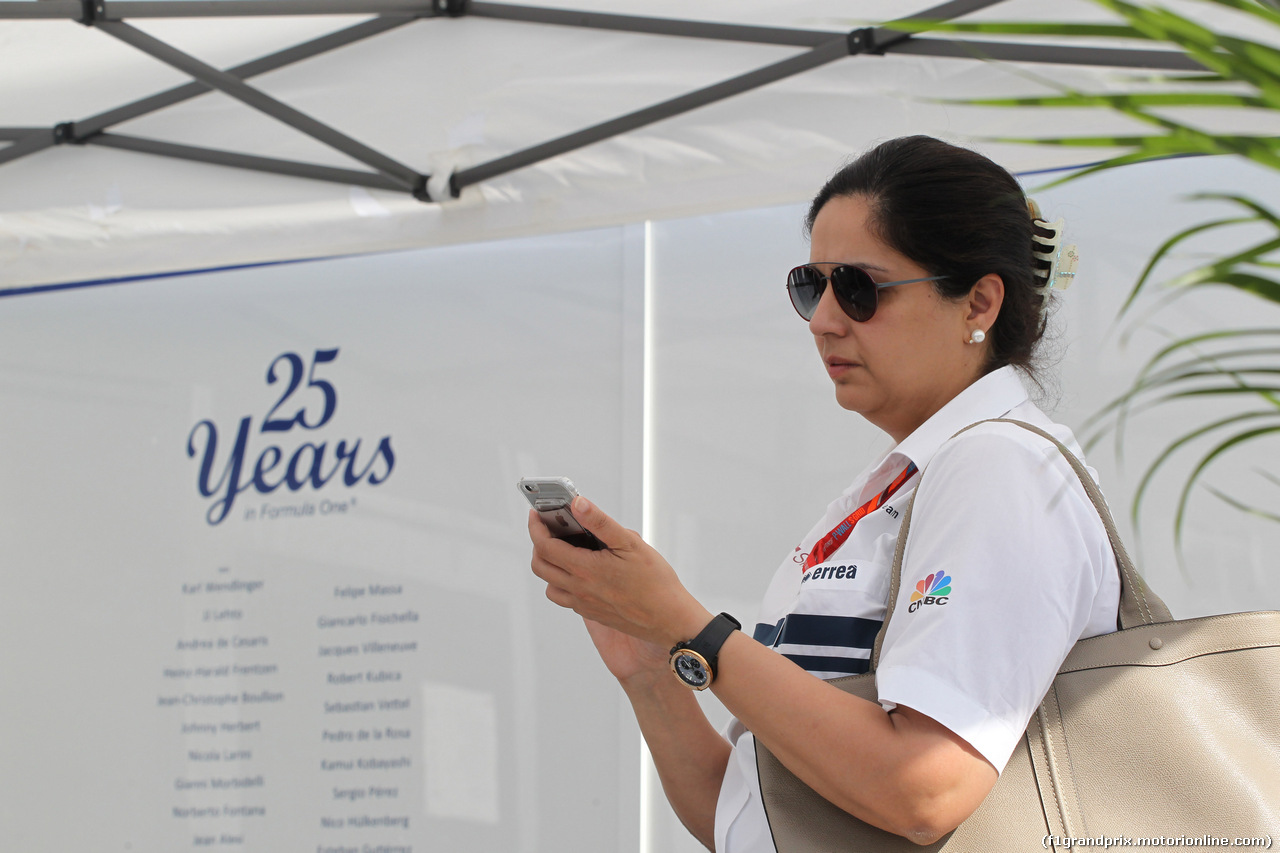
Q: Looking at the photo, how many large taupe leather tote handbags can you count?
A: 1